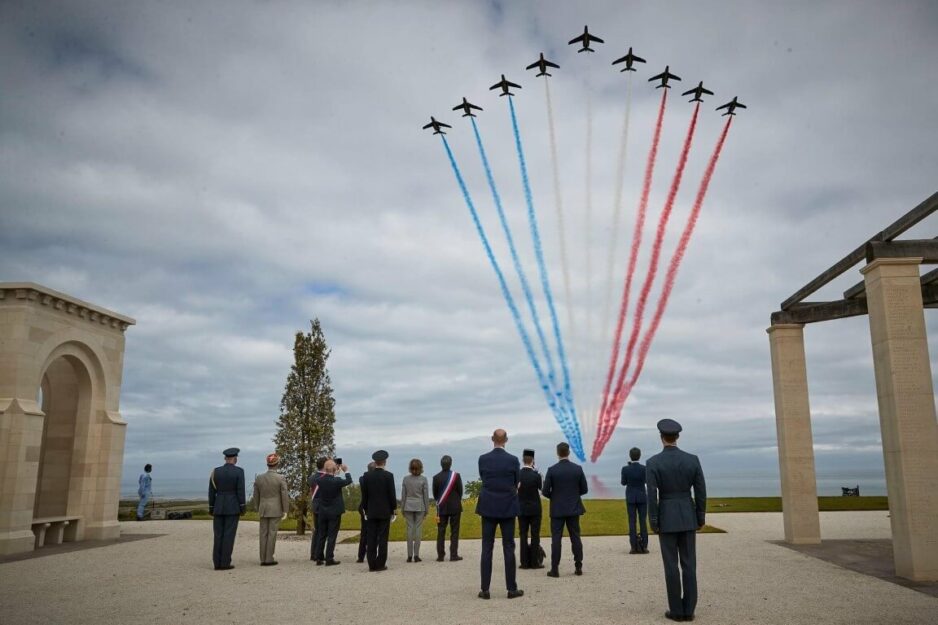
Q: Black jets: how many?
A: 9